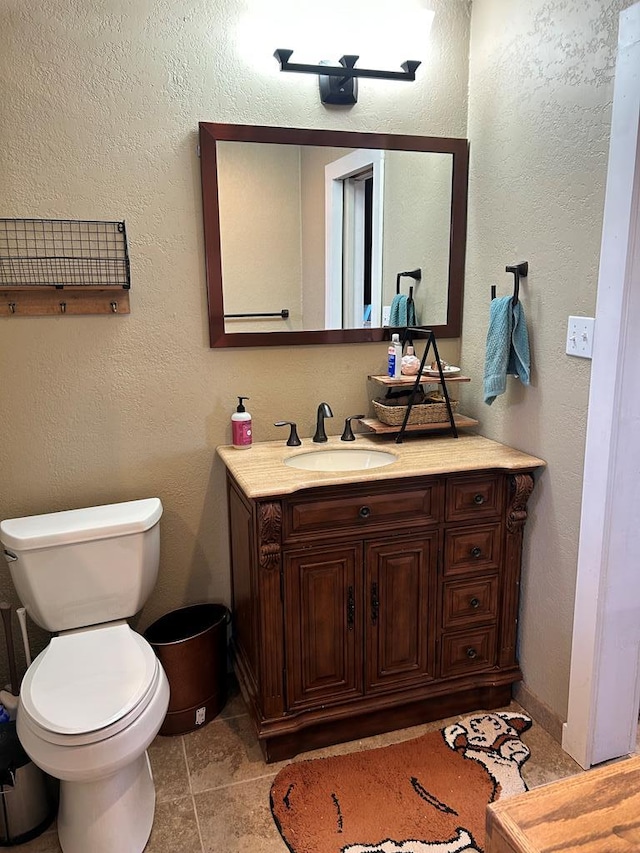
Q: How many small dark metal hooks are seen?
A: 3